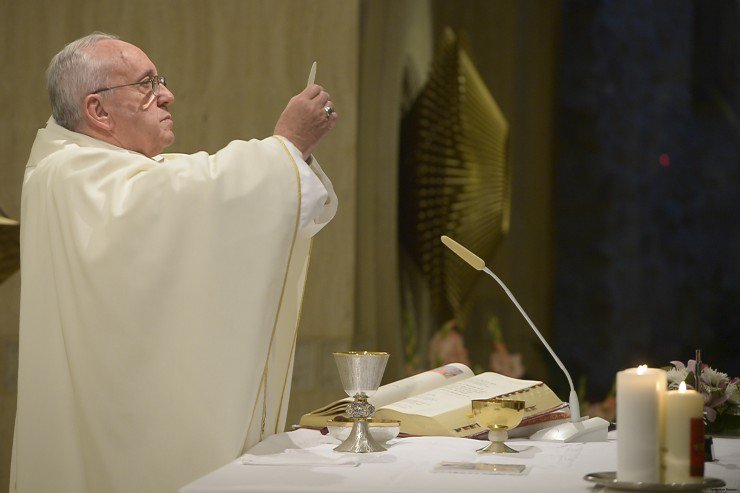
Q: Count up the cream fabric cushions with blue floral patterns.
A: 0